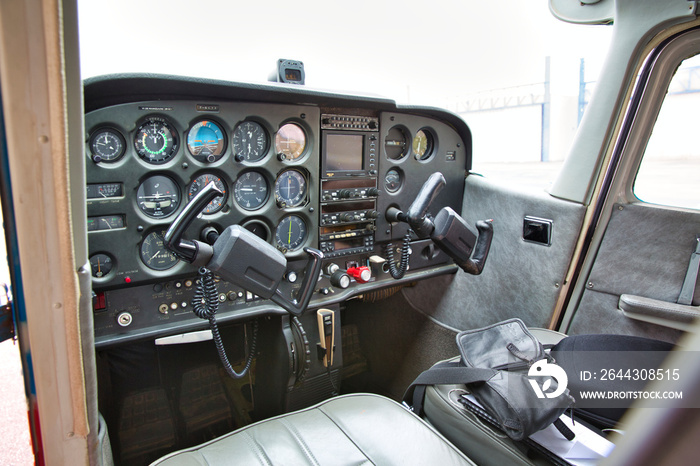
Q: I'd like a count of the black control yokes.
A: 2